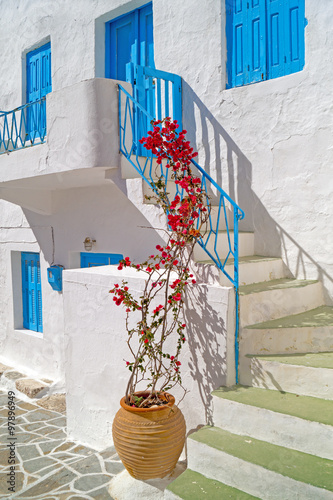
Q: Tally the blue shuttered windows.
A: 3